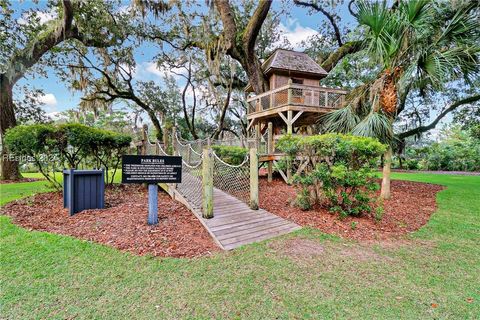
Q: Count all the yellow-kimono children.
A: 0